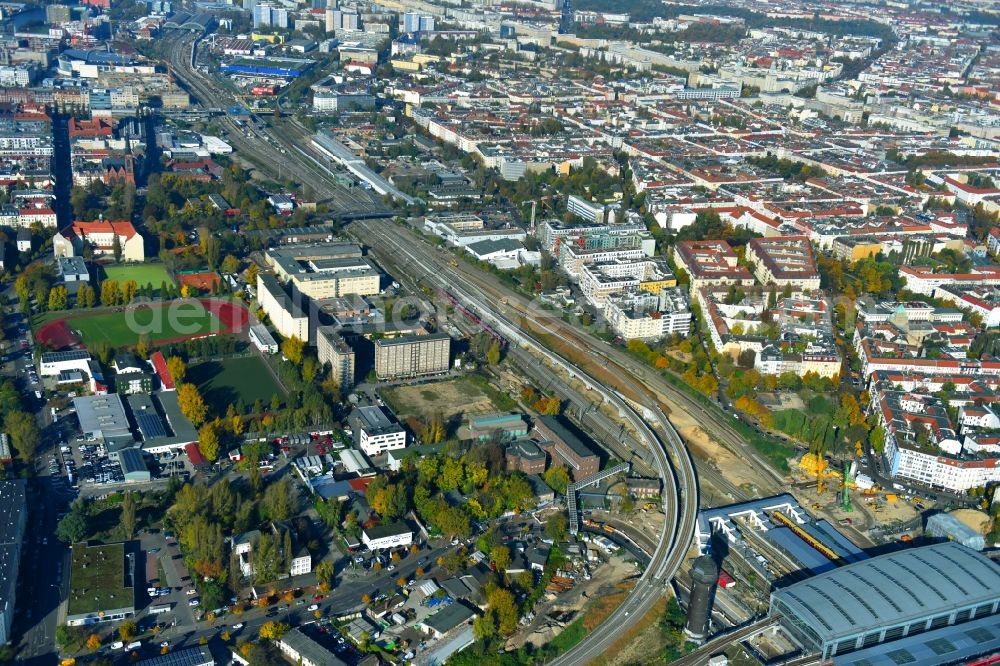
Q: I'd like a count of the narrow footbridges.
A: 1